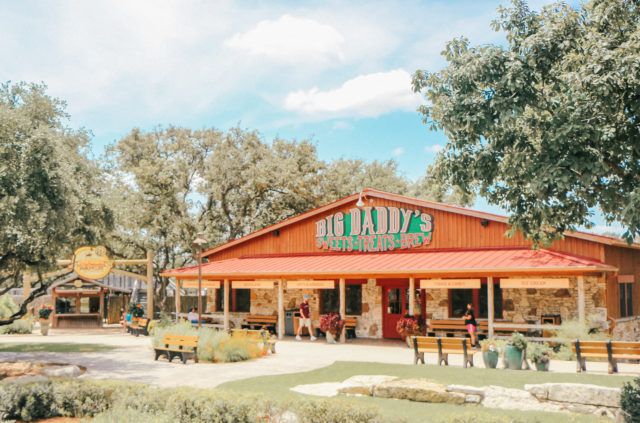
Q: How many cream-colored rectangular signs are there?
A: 5